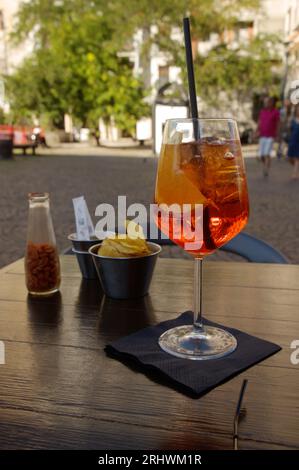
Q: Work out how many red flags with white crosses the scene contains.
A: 0